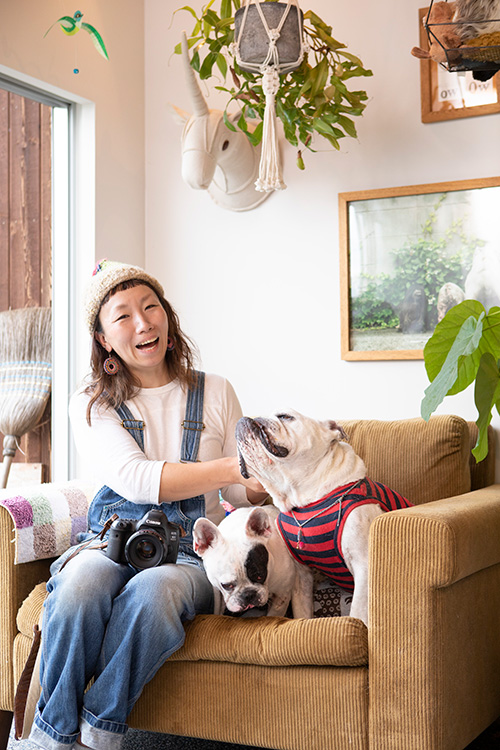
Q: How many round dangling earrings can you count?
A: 2